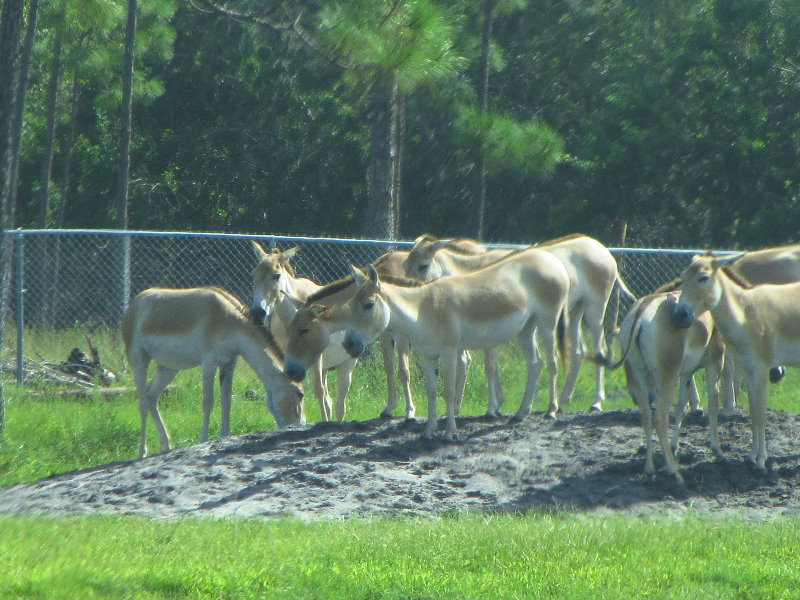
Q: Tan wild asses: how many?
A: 8